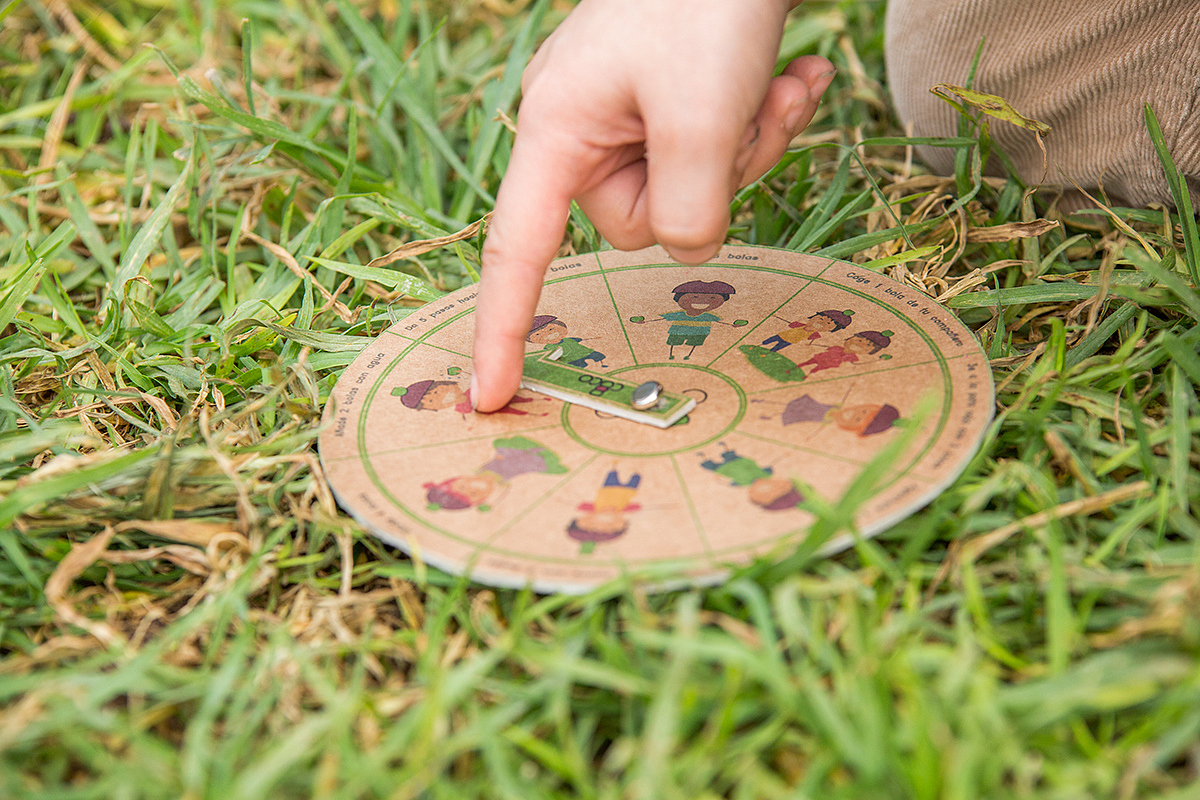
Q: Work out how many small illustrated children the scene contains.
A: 9